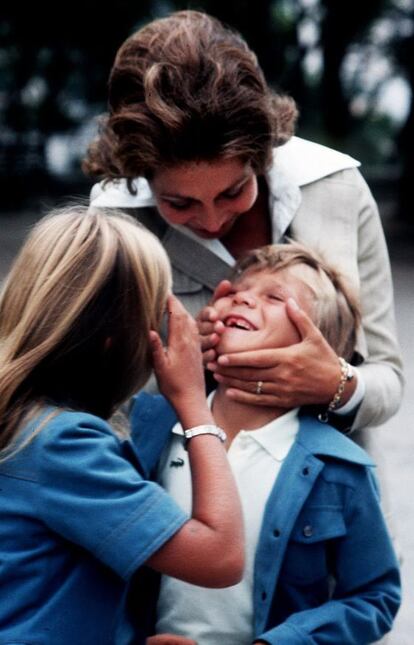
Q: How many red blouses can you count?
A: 0